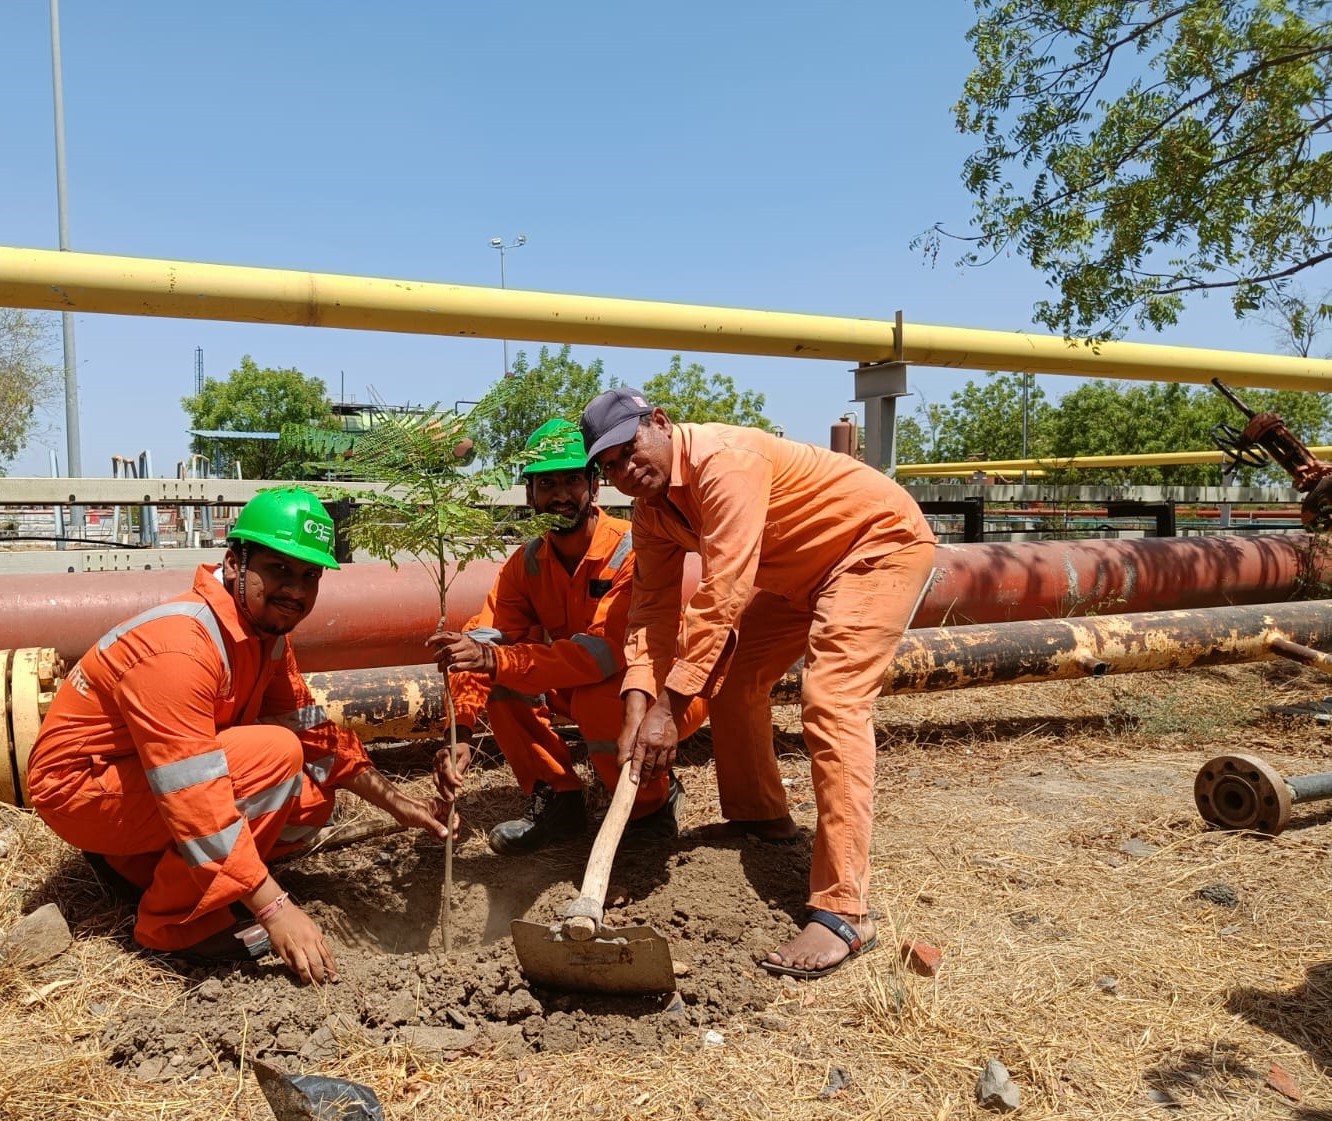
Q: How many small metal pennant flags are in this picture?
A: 0